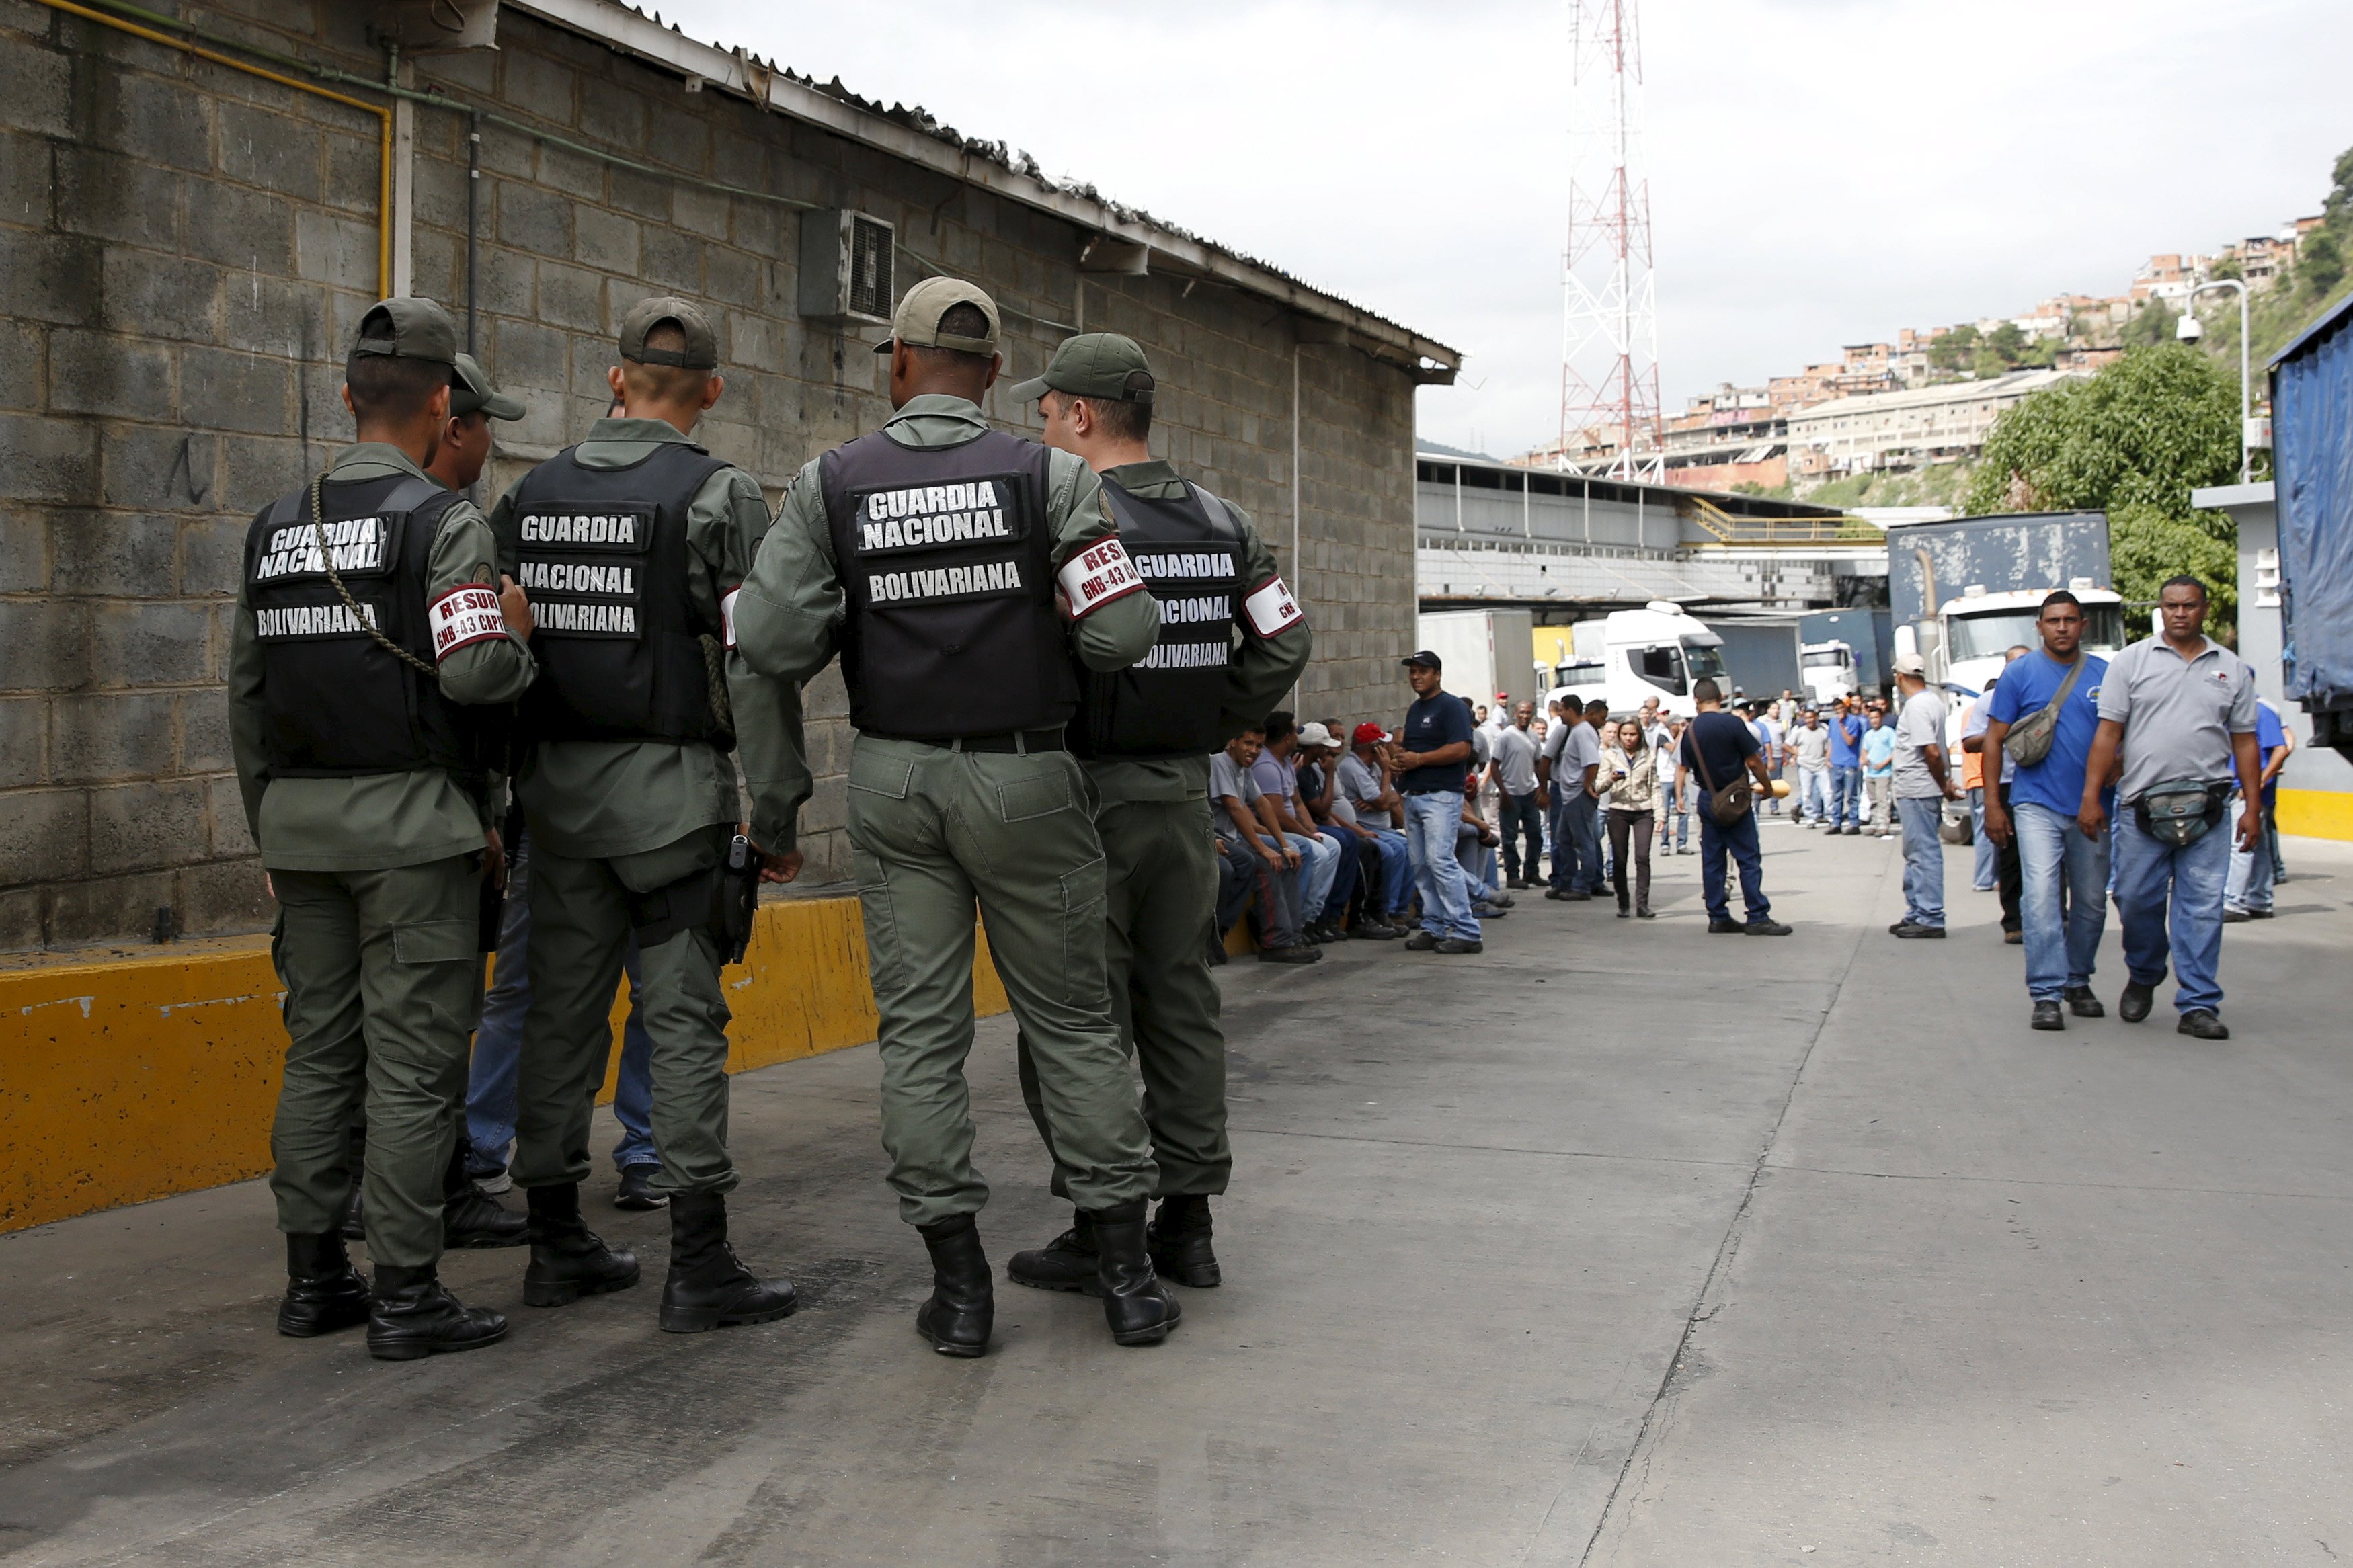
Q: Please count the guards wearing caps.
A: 5